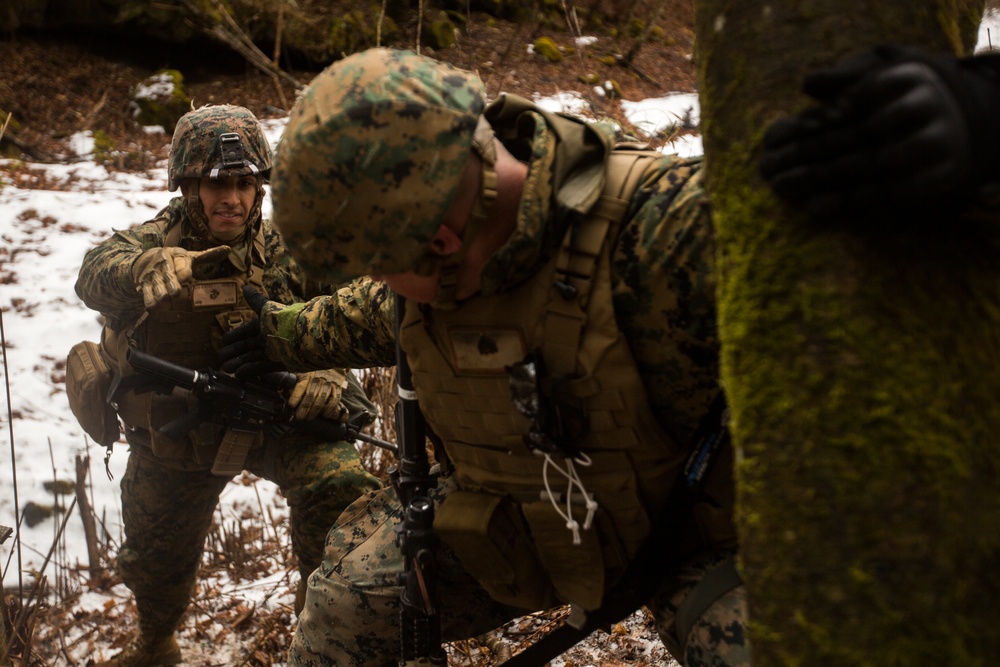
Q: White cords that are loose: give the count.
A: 2